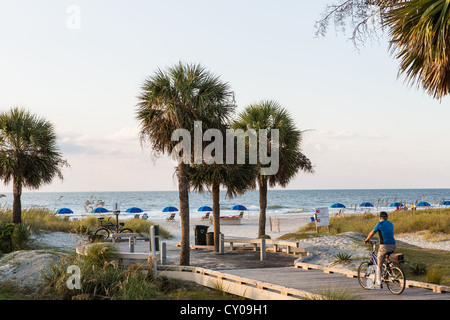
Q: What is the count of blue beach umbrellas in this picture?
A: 11